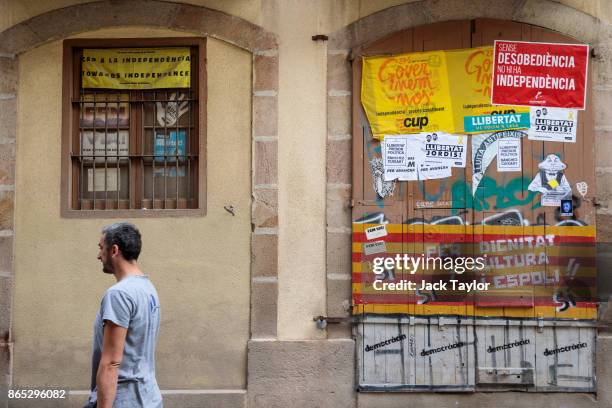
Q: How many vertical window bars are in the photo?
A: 10